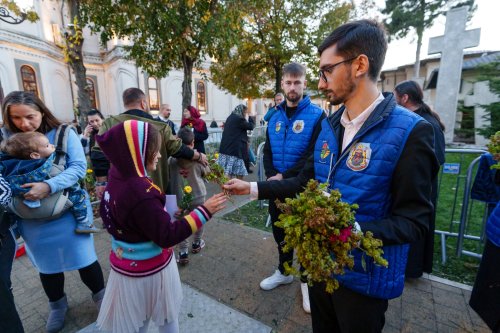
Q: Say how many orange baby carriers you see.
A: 0